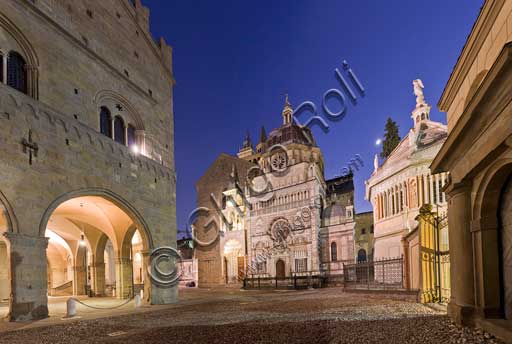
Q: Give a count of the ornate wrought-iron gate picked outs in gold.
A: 1